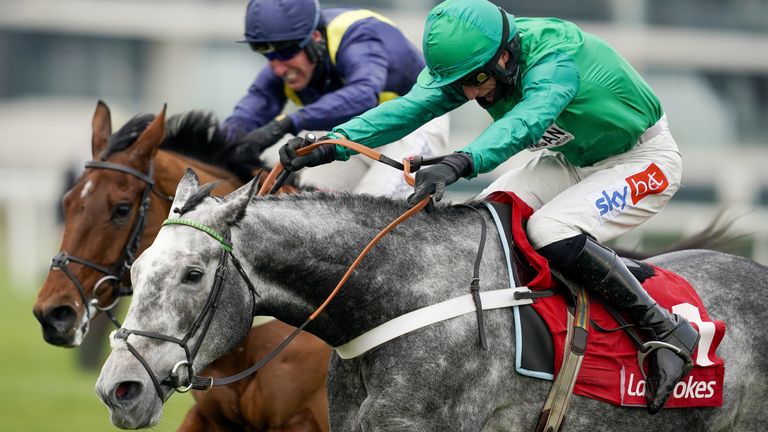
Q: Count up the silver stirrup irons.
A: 1